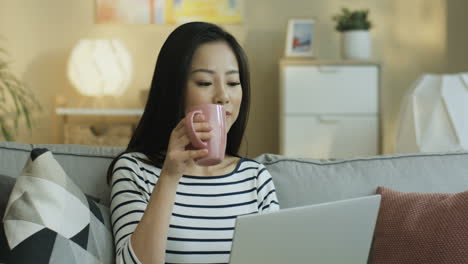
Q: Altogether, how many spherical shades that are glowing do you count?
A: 1